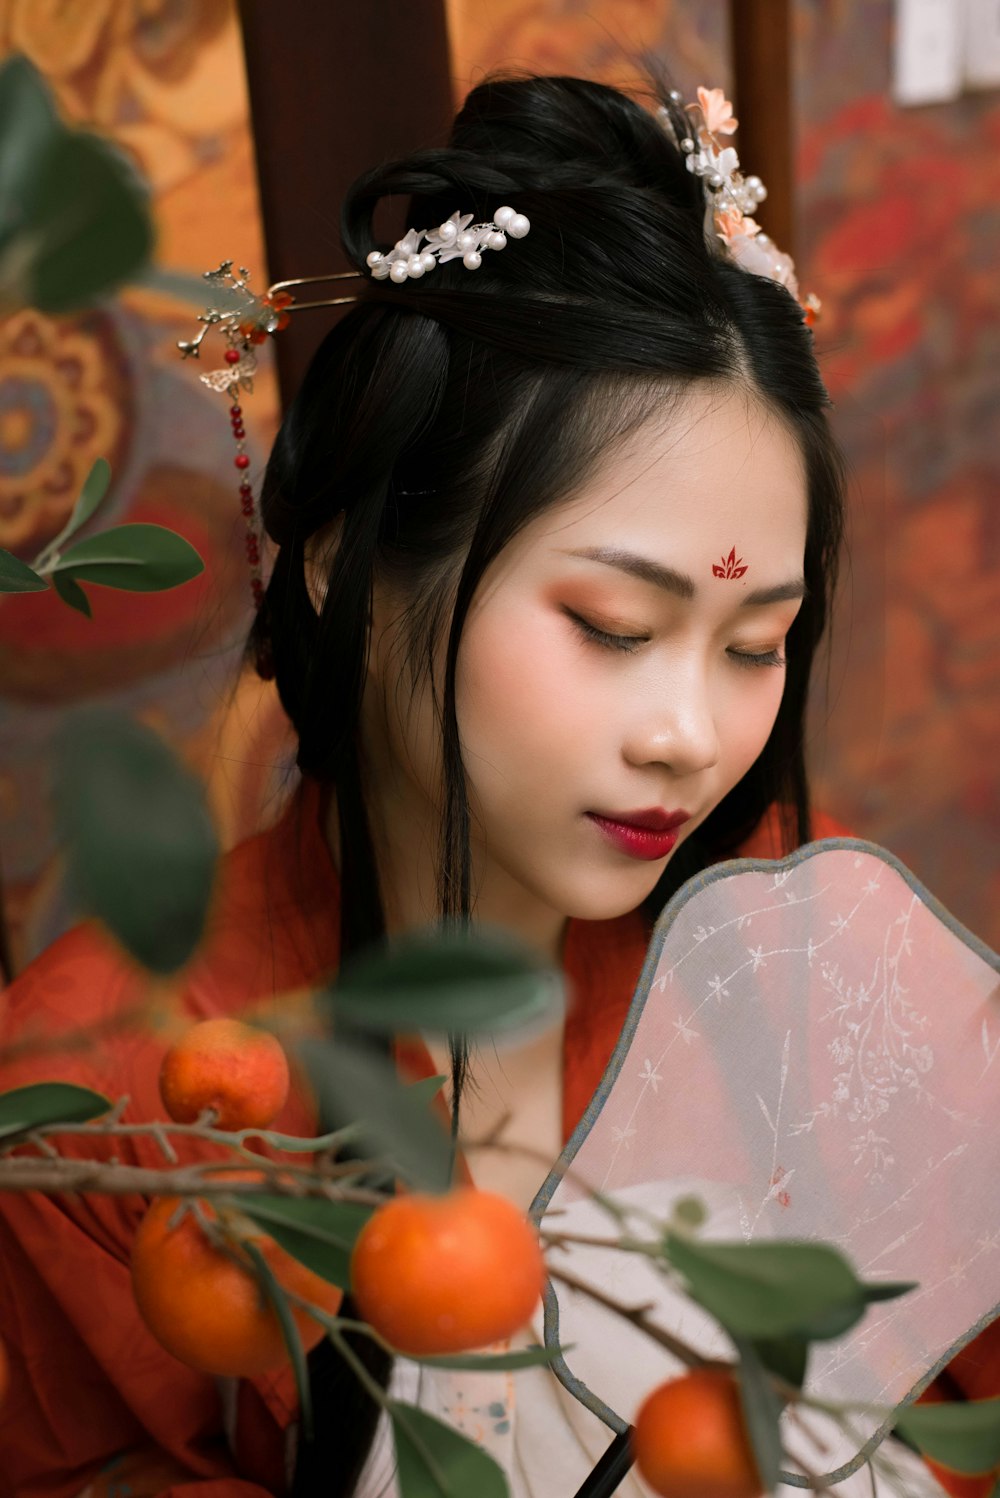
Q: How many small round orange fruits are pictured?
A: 4